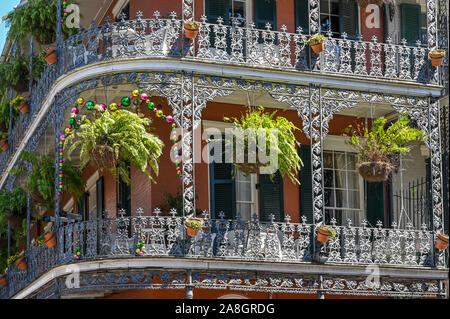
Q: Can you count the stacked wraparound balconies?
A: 2